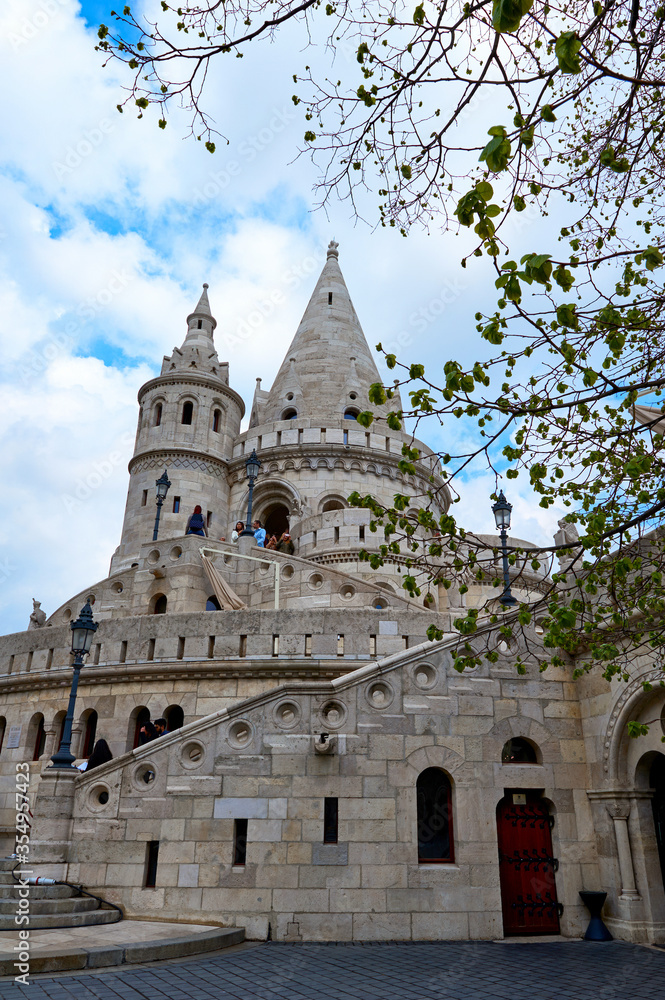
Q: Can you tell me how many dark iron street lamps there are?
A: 4